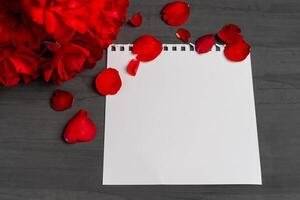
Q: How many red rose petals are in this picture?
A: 11